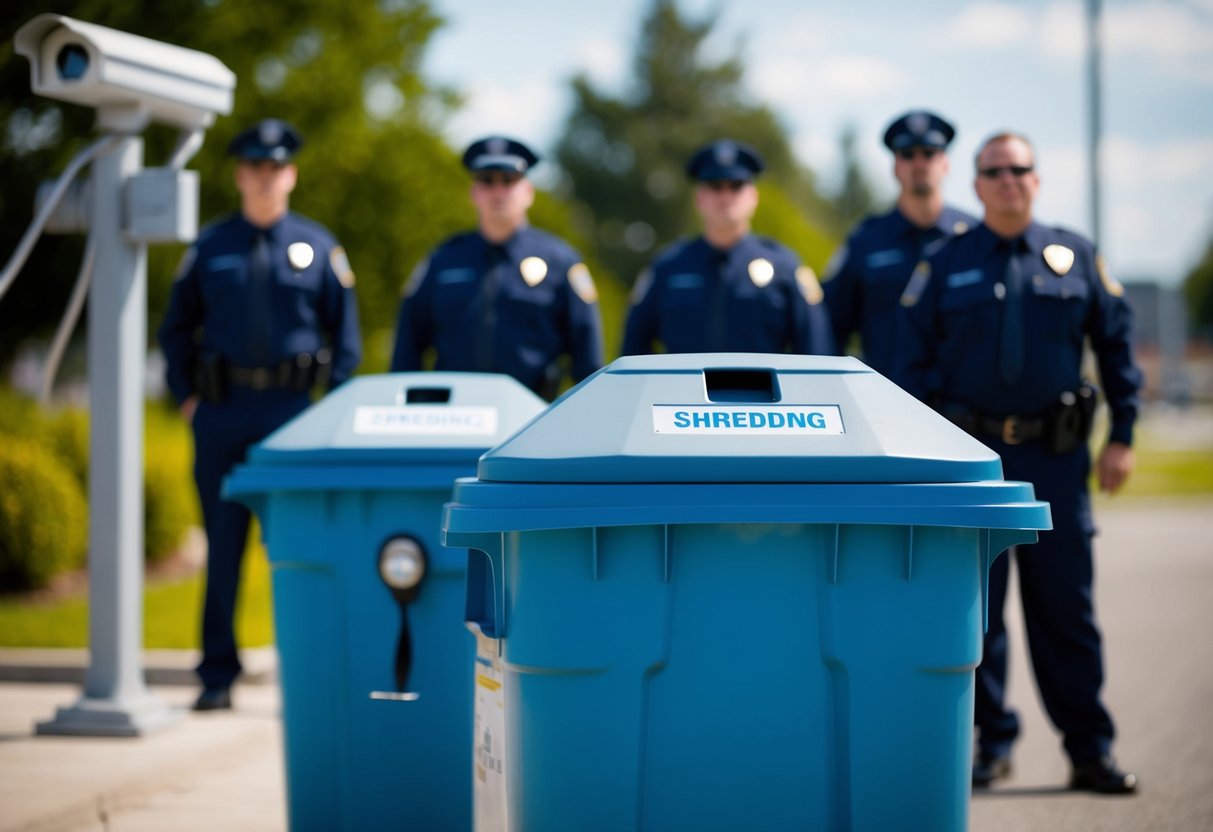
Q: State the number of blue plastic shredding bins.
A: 2